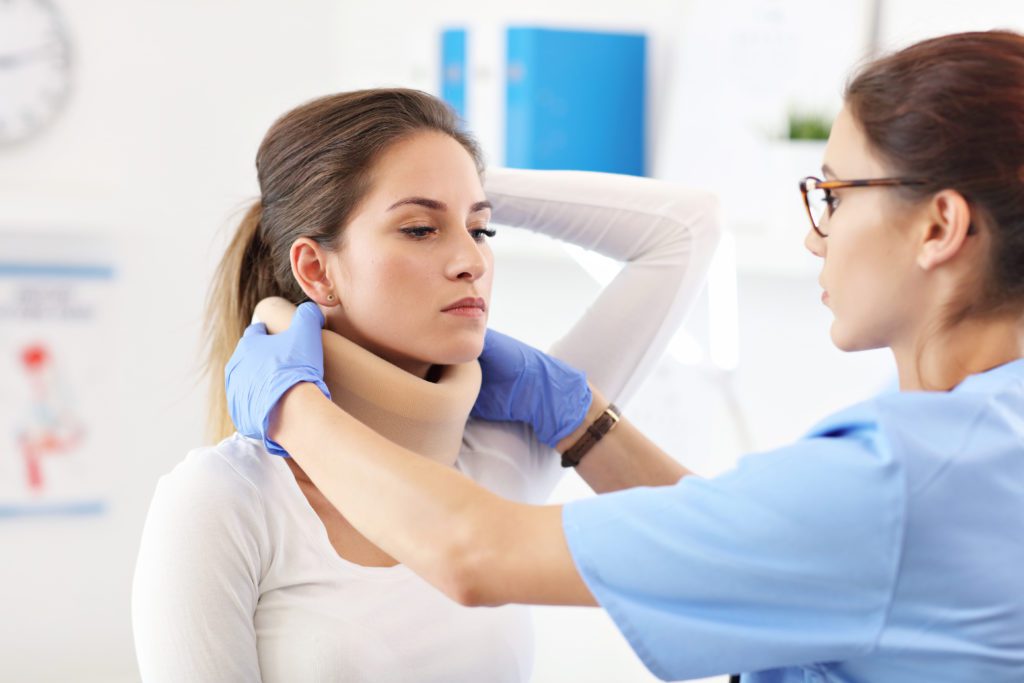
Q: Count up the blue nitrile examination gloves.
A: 2